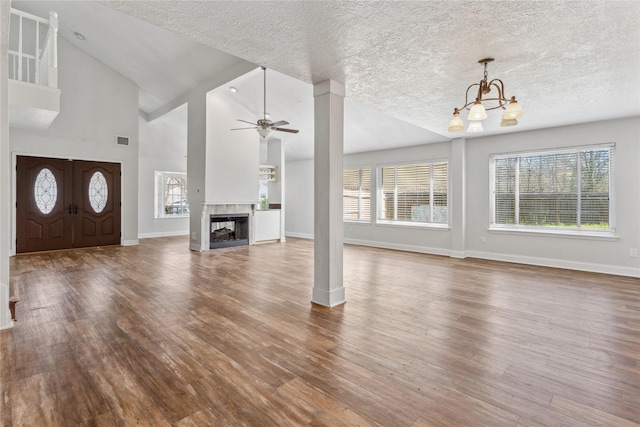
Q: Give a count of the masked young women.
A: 0